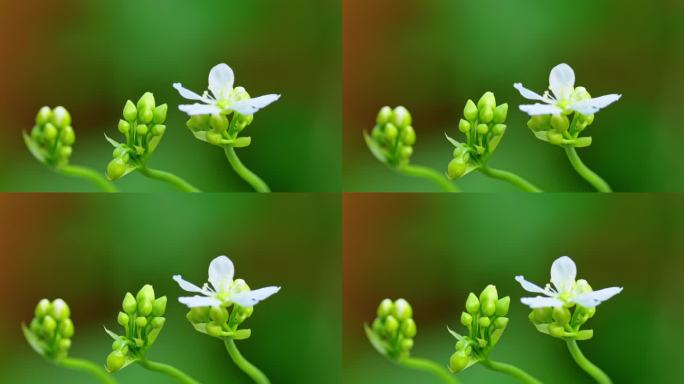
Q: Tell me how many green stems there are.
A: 12